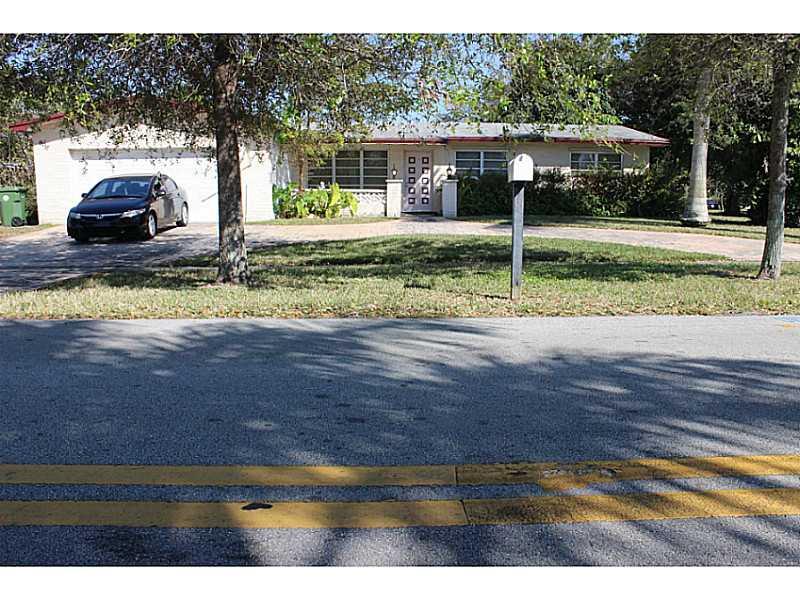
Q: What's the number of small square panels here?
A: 10